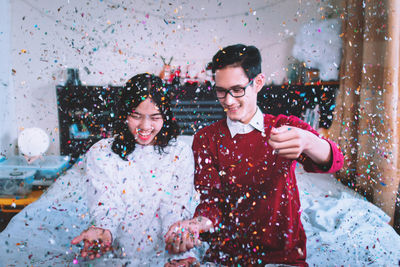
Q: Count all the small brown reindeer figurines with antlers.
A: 1